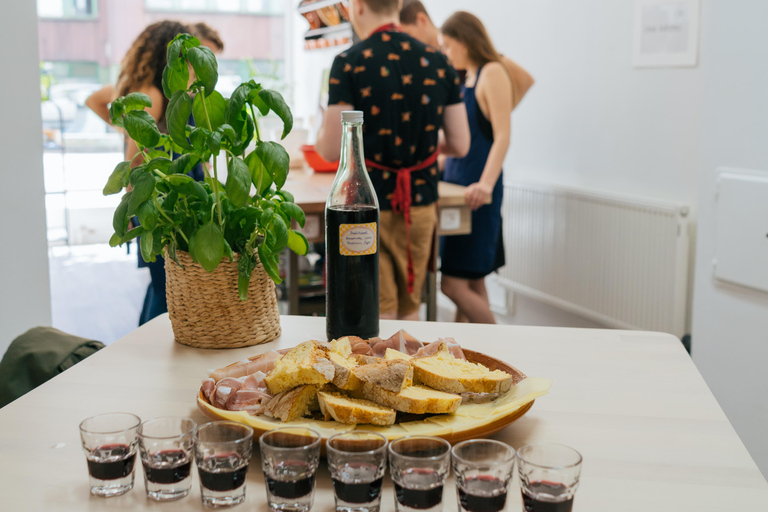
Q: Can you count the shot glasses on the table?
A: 8